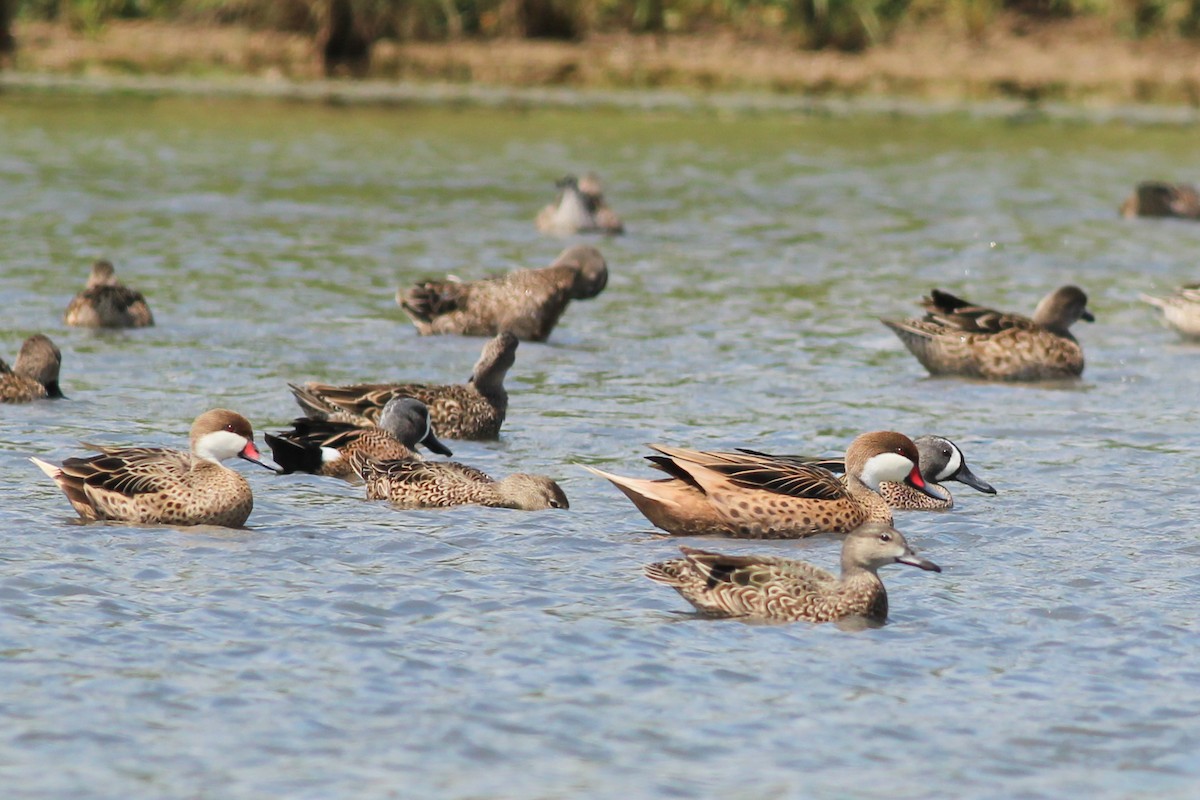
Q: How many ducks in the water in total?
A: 14